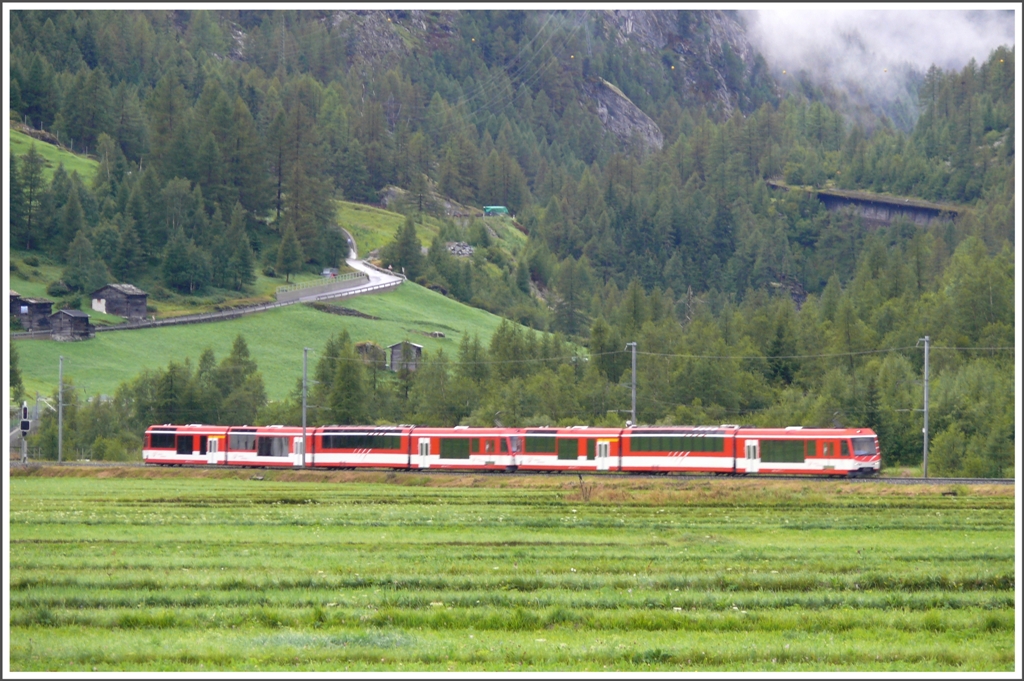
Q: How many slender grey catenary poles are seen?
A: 4